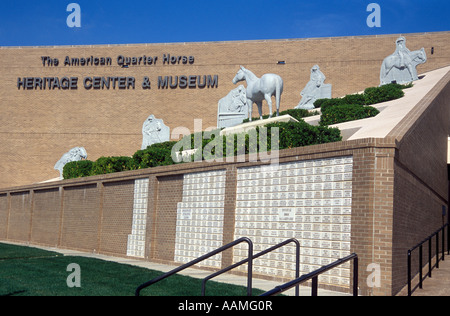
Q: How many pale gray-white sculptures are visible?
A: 6